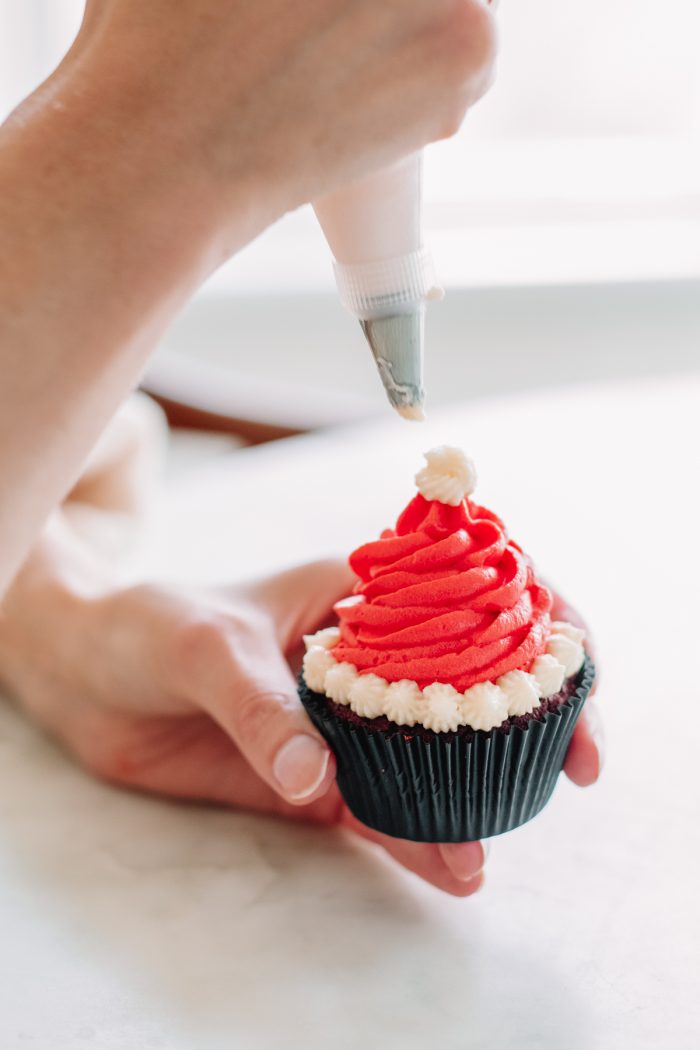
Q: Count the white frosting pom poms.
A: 12